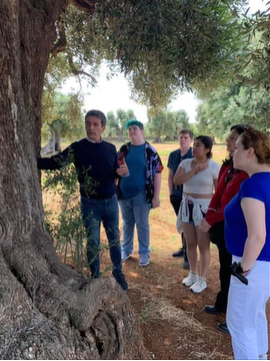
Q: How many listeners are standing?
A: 5